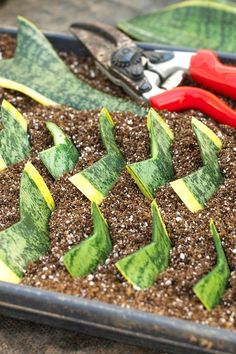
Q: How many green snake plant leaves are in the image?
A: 11